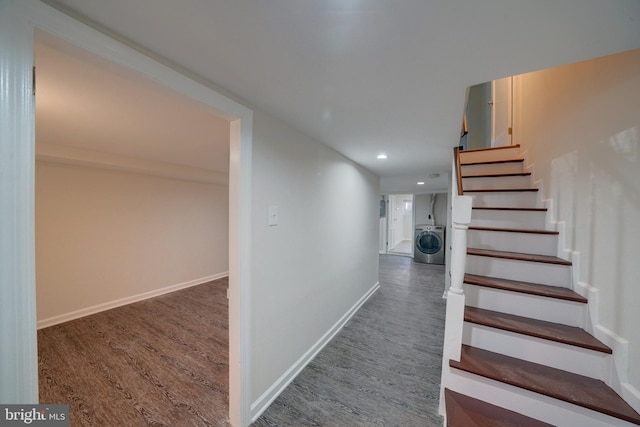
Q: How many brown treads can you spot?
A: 11